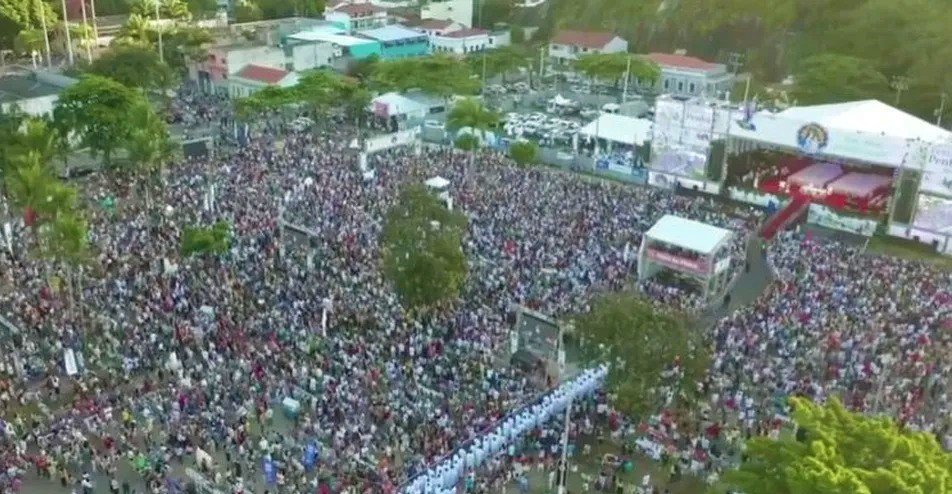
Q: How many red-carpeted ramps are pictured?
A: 1